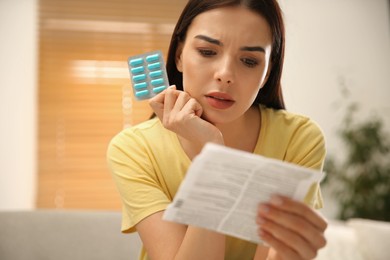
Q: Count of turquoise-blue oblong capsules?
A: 10